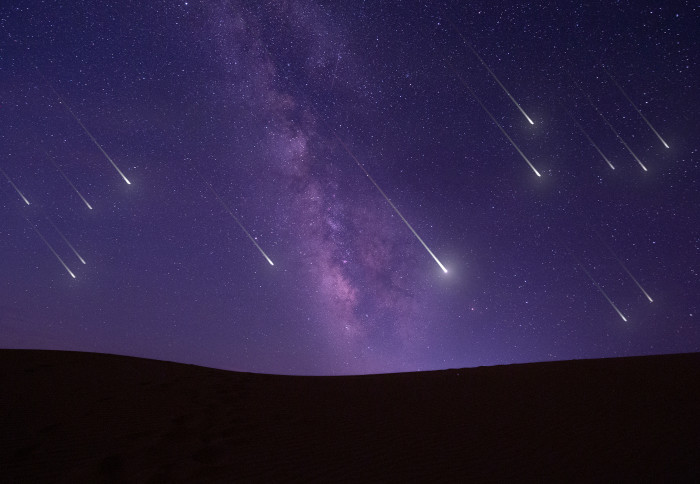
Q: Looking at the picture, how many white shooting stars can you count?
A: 14